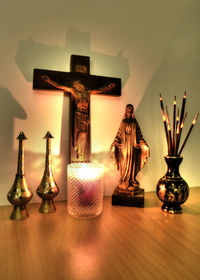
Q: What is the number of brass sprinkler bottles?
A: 2